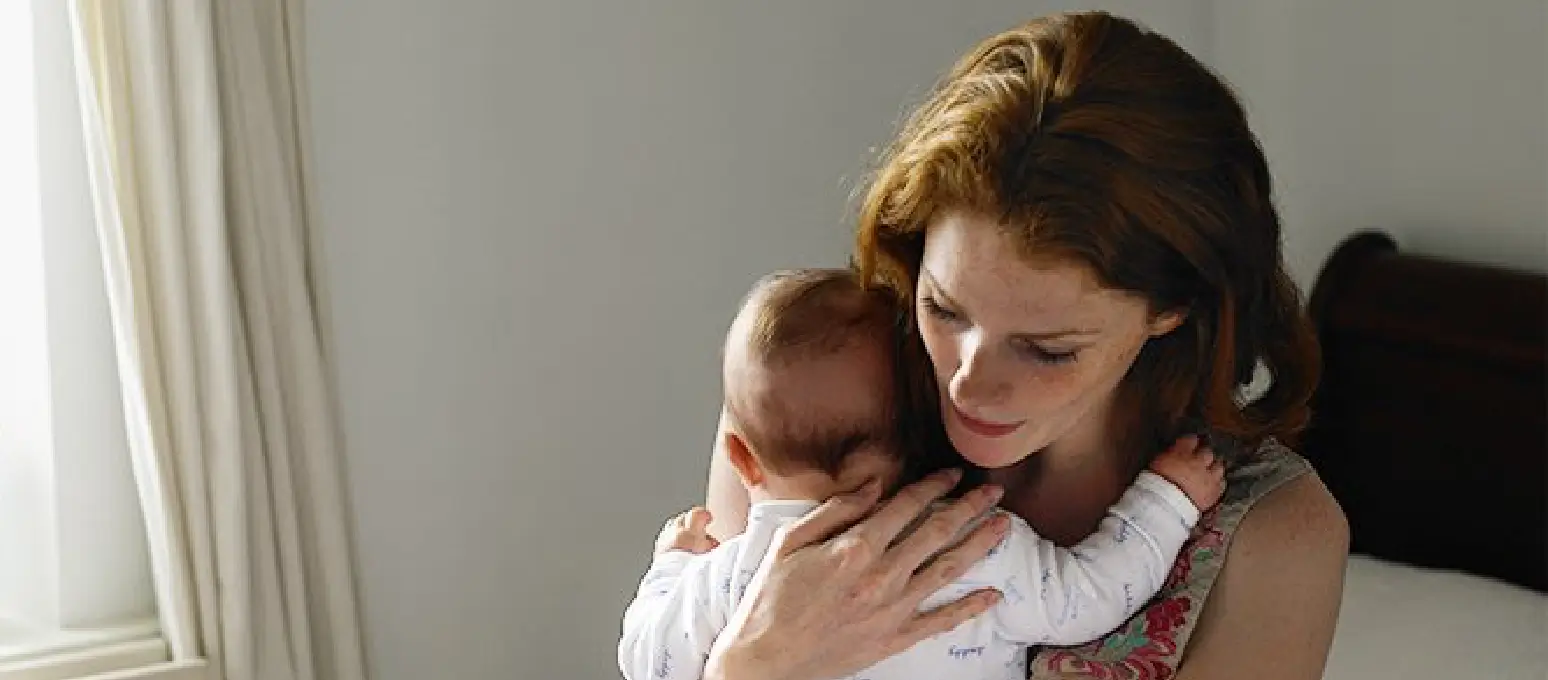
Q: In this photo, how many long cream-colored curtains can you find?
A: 1